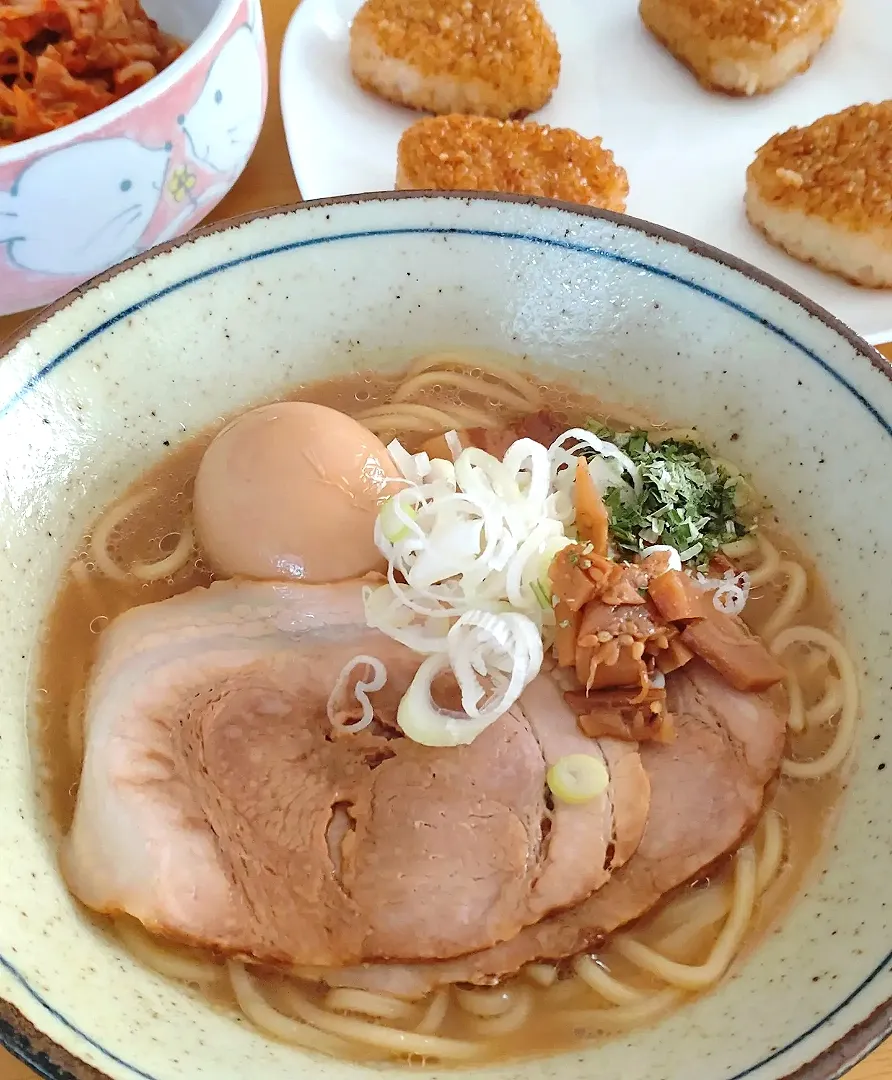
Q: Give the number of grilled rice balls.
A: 4